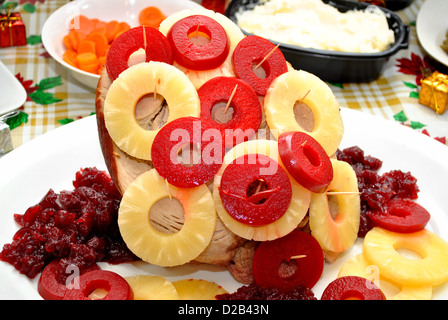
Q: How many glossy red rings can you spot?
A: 12